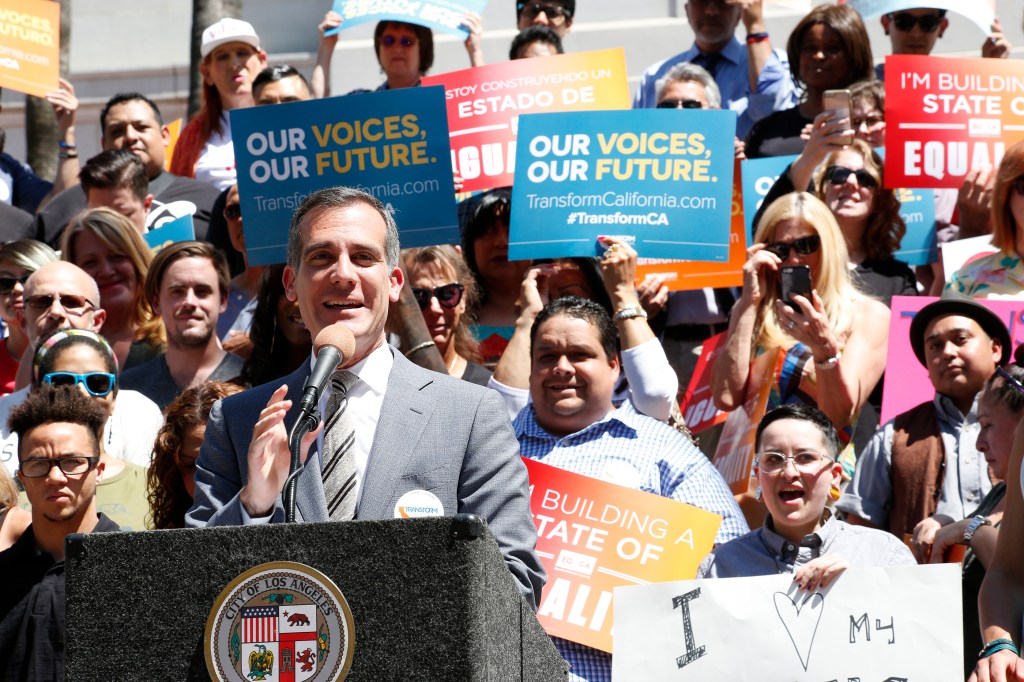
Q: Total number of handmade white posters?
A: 1